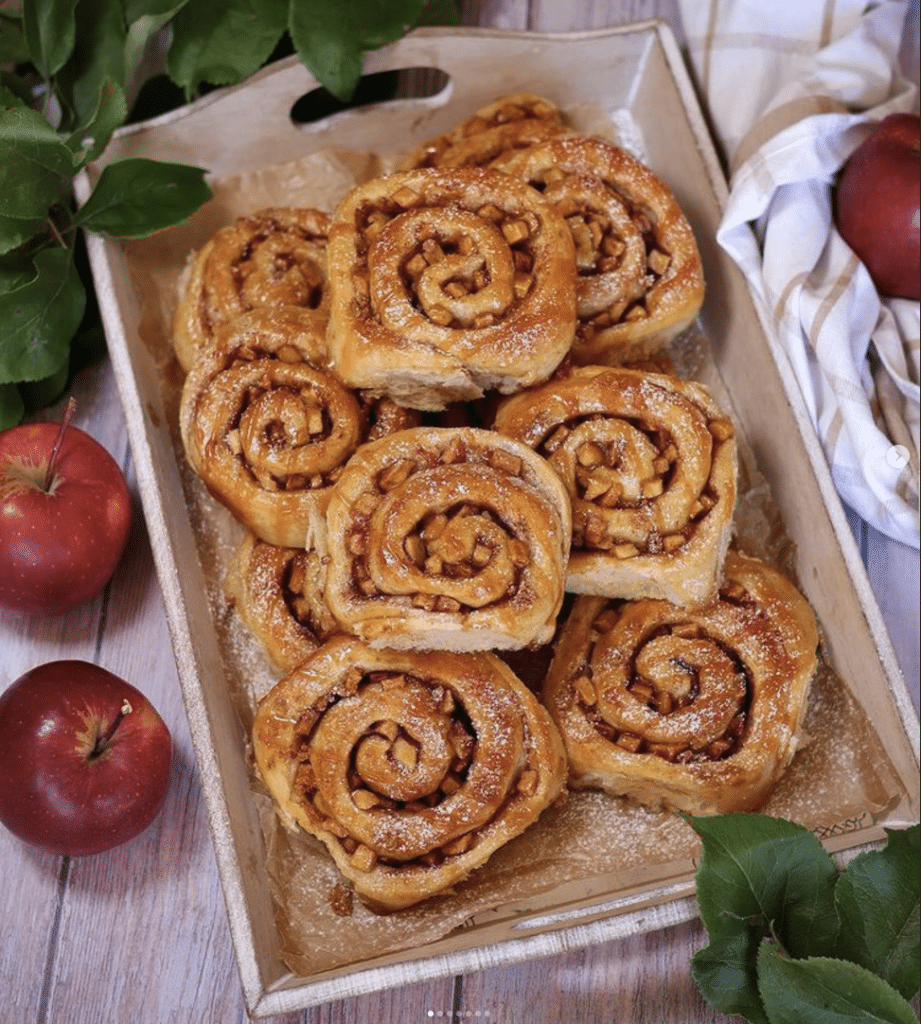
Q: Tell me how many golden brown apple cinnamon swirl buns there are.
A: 10